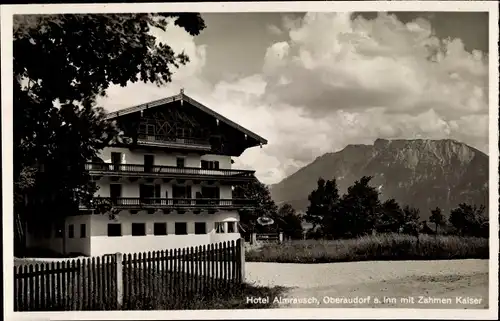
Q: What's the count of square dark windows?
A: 5